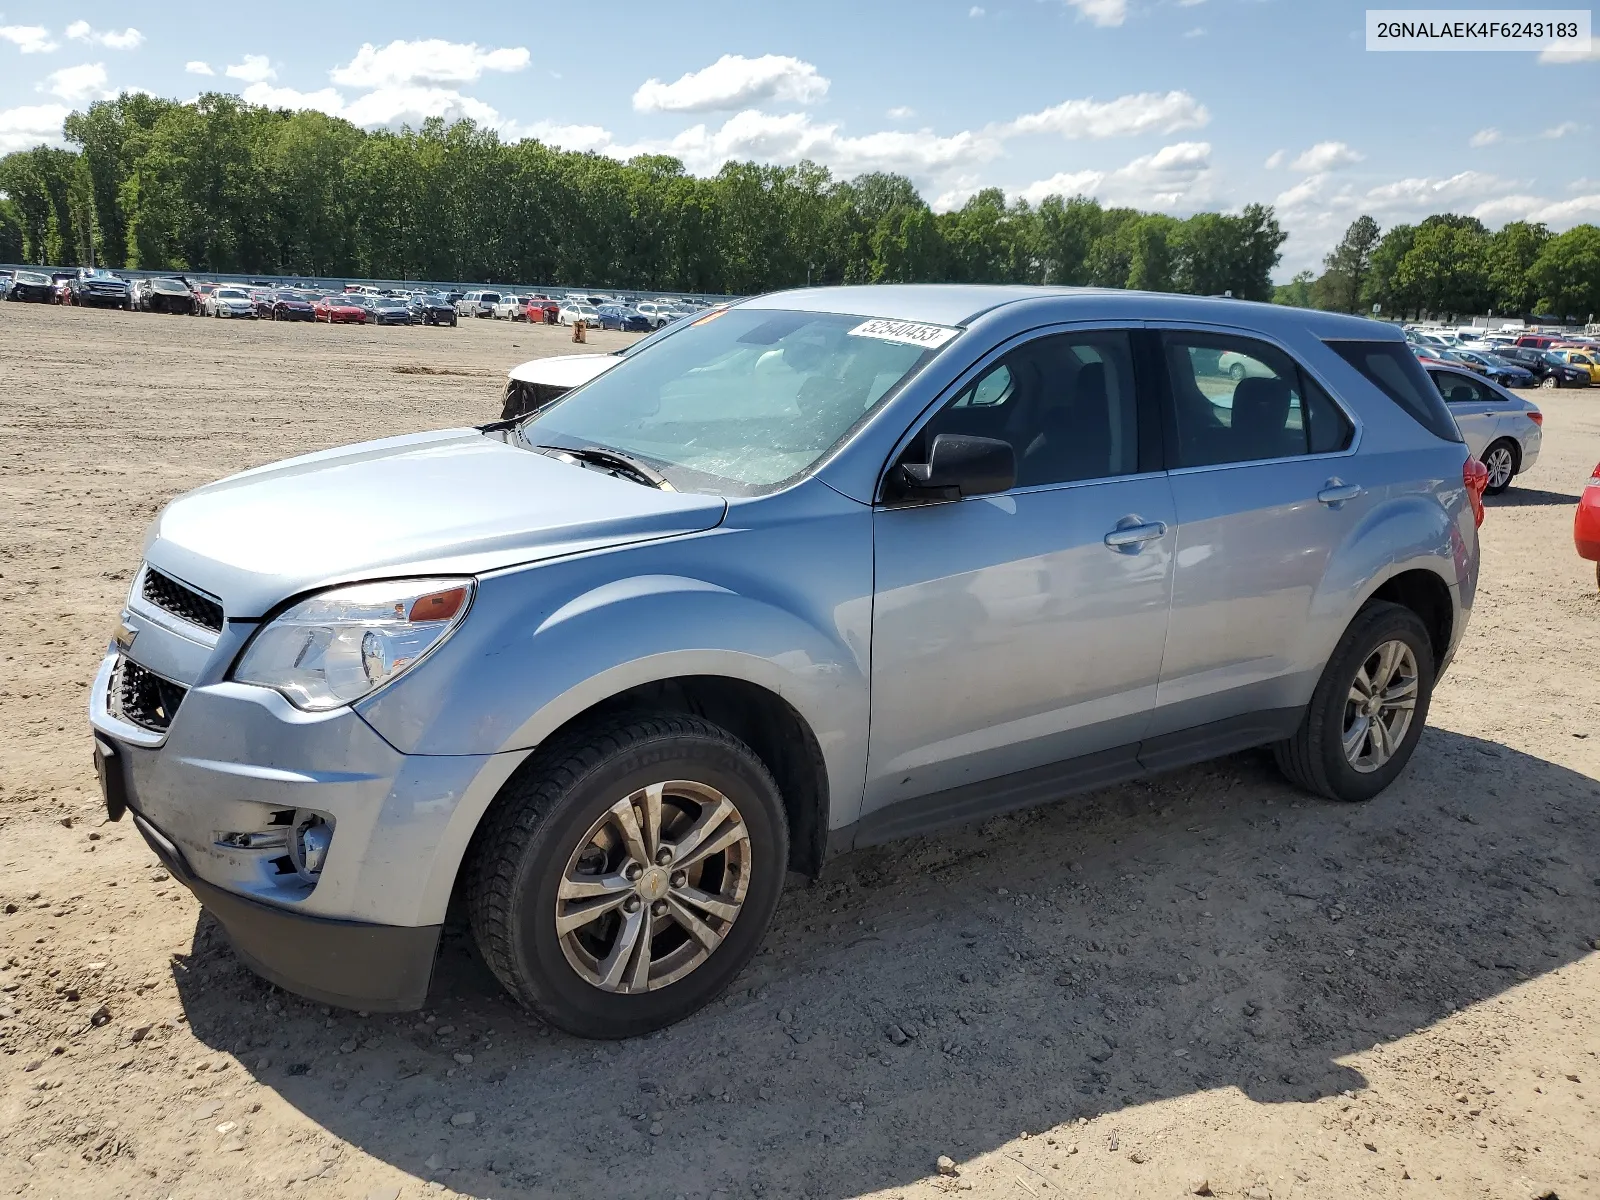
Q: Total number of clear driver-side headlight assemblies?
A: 1